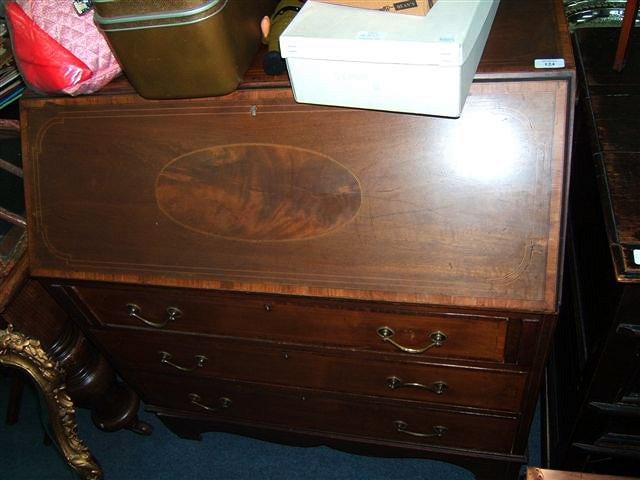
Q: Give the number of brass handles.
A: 6